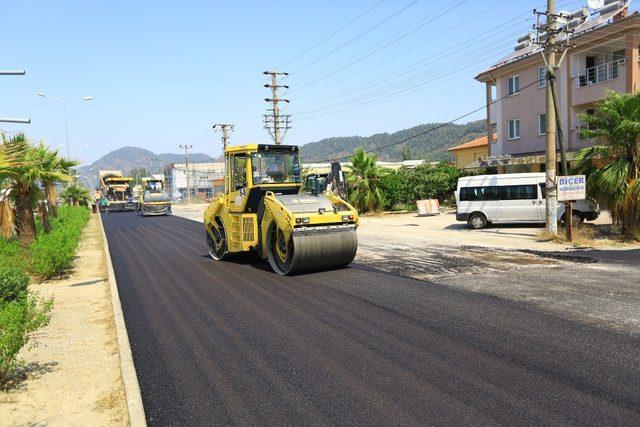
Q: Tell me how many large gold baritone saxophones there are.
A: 0